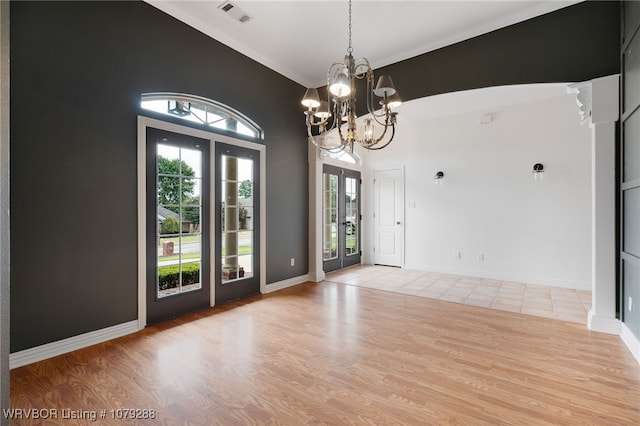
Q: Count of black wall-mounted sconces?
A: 2